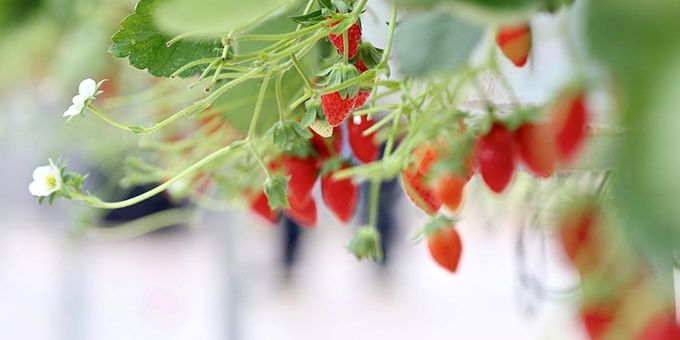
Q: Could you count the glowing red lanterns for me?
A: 0